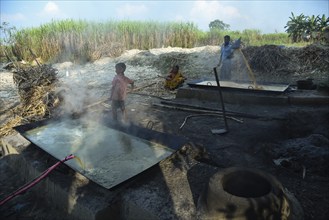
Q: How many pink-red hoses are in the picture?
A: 1